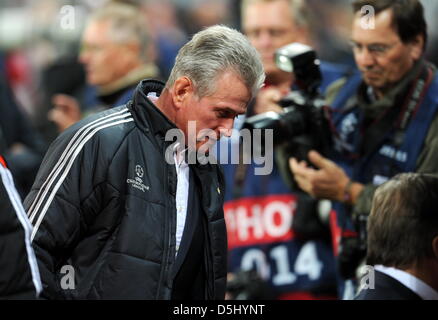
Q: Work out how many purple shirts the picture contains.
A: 0